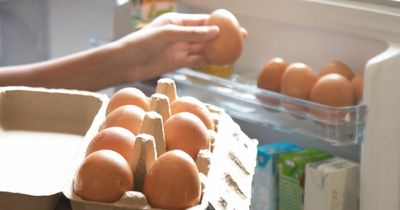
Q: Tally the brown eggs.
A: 13